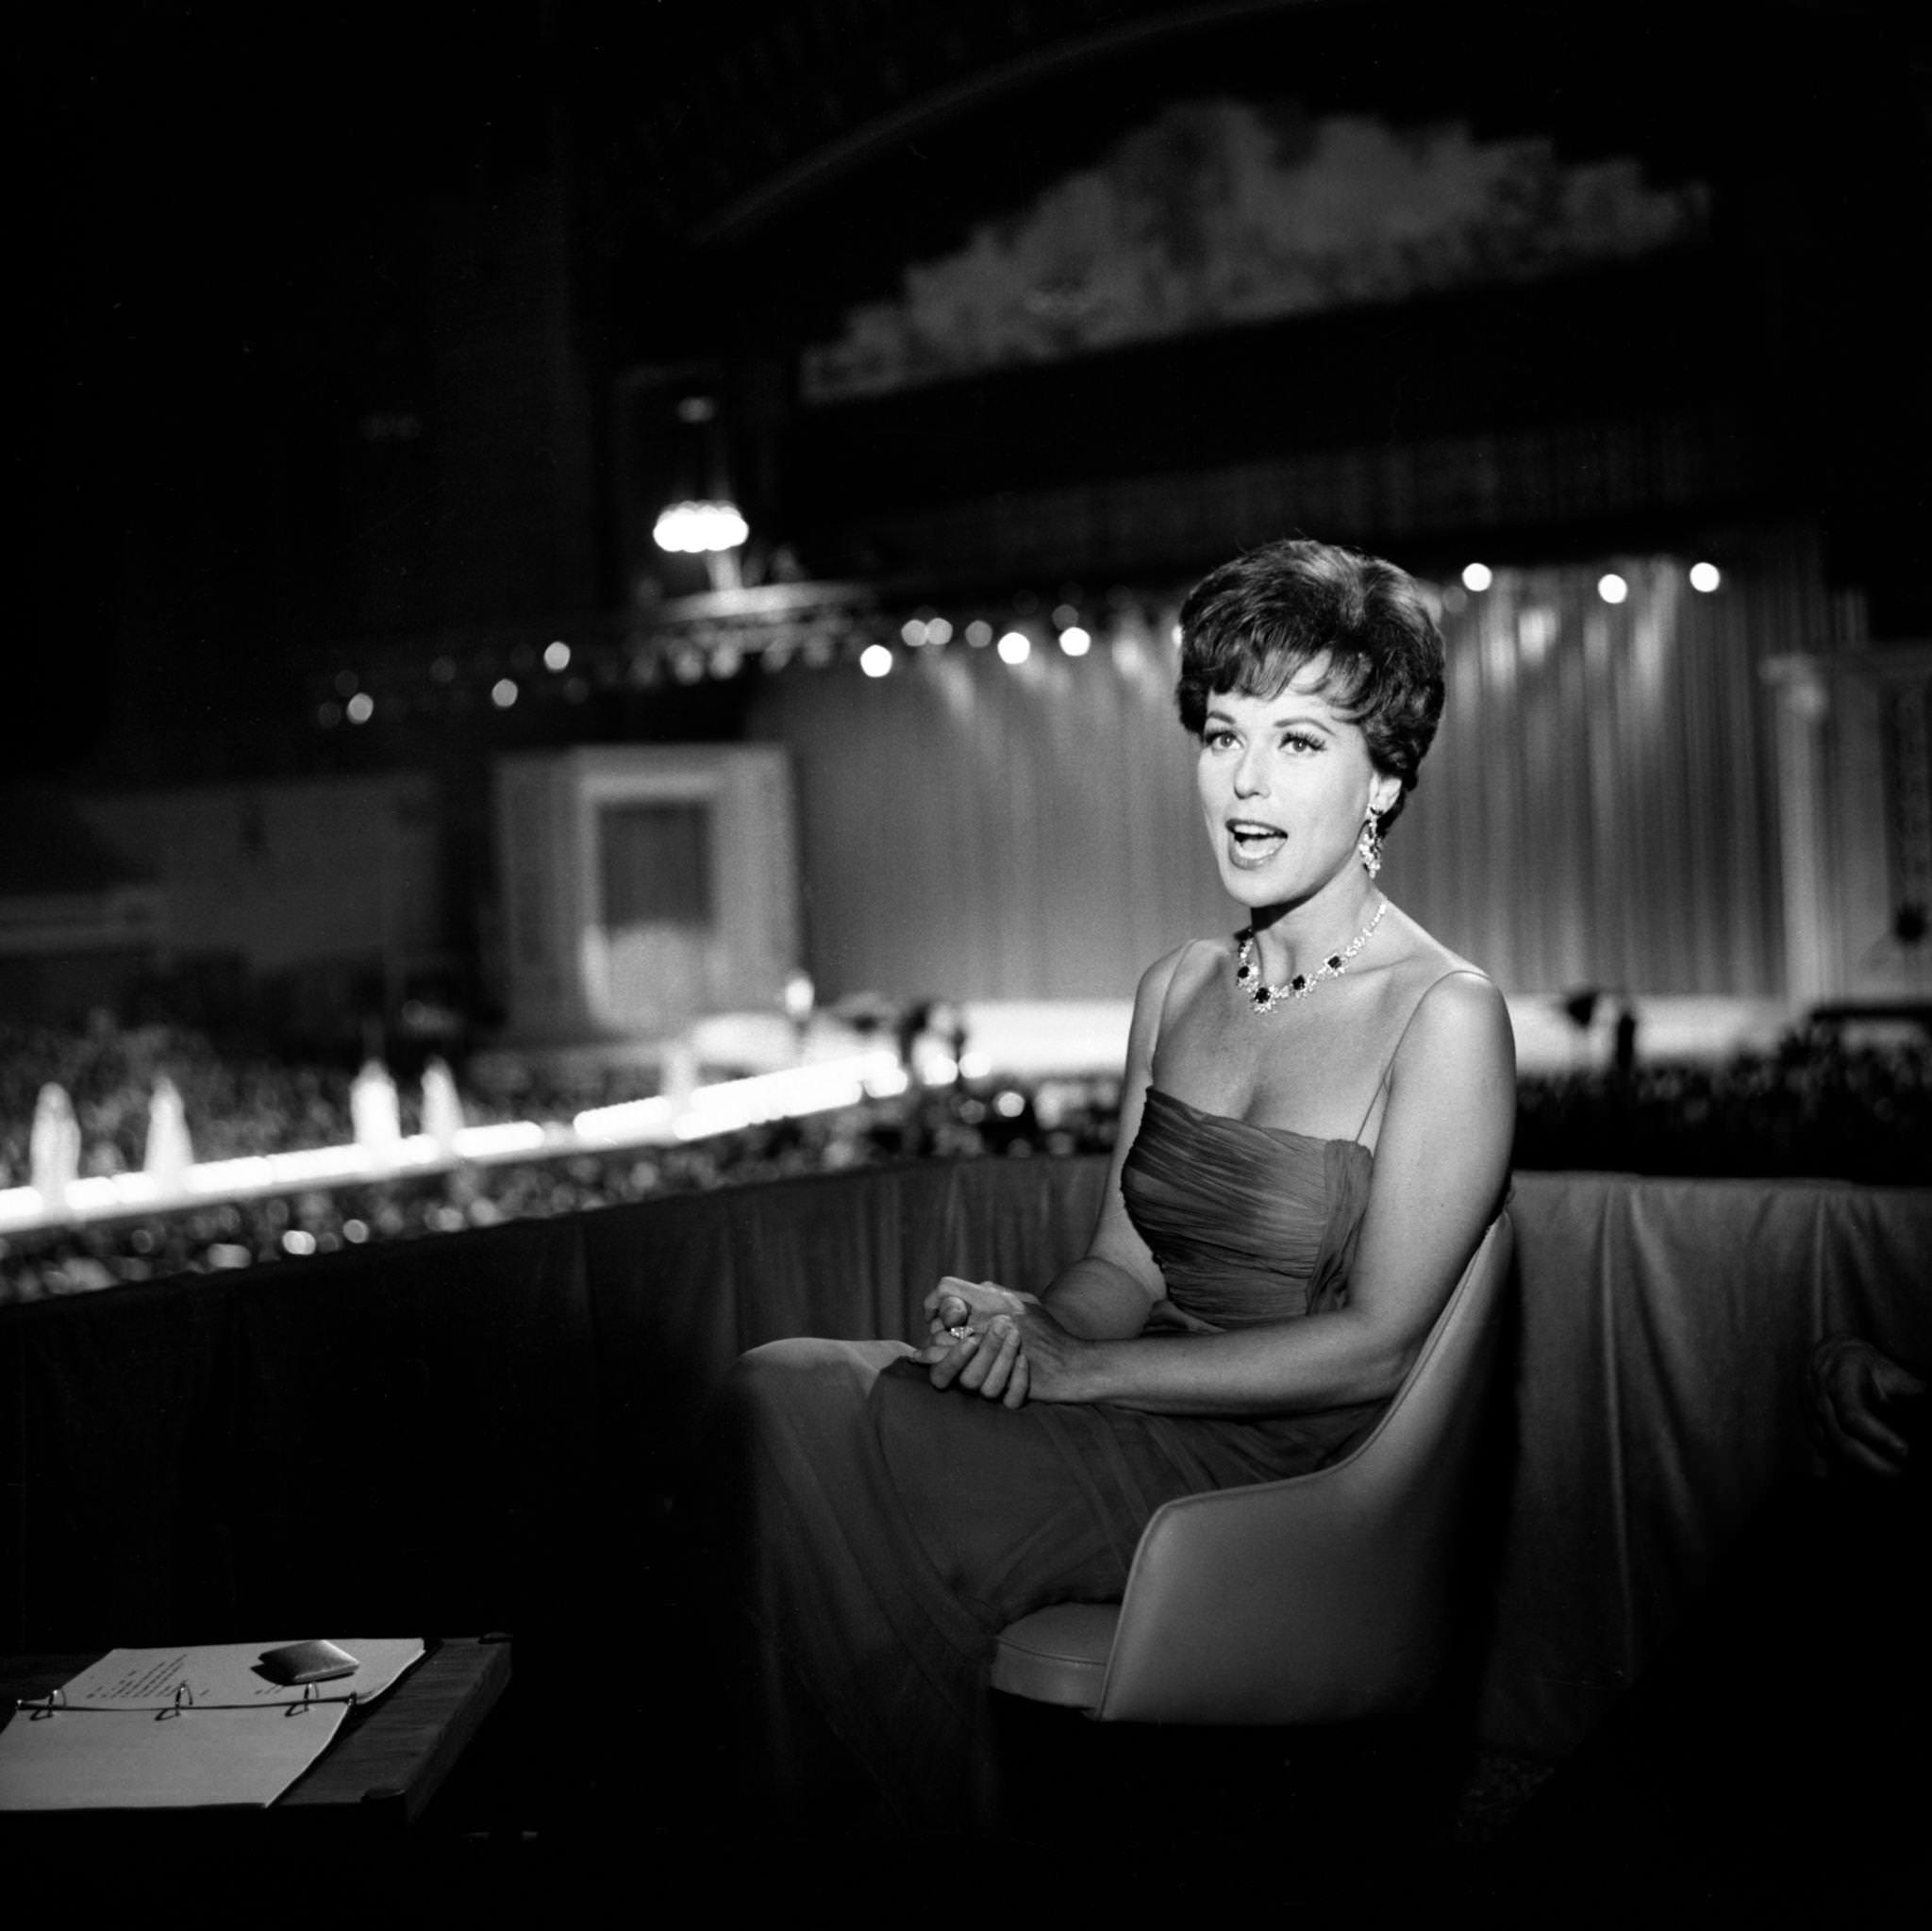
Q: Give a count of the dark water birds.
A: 0